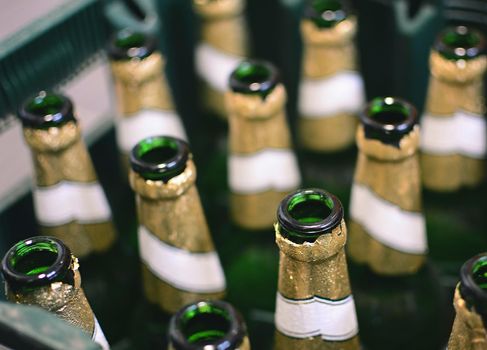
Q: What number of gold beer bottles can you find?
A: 12